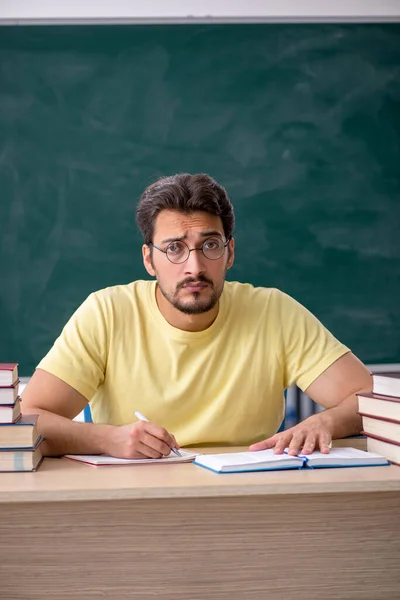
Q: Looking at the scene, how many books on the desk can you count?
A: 11